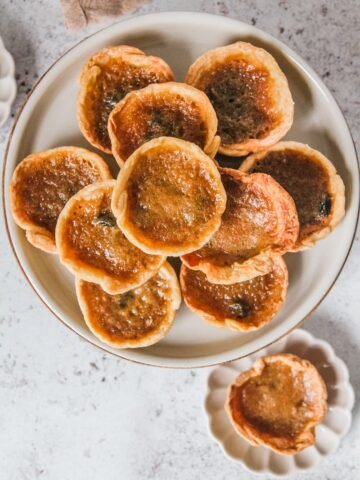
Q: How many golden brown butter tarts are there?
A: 11